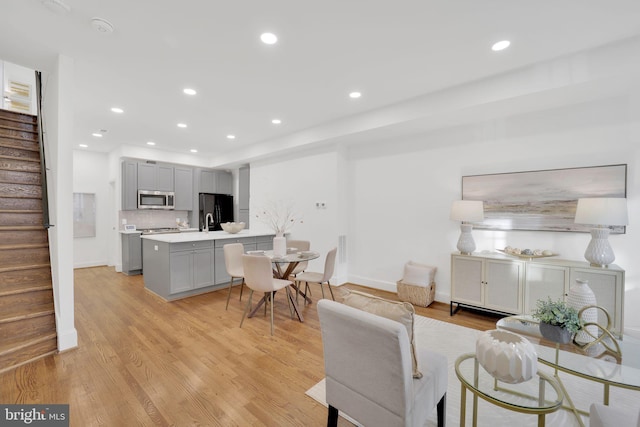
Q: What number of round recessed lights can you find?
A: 12